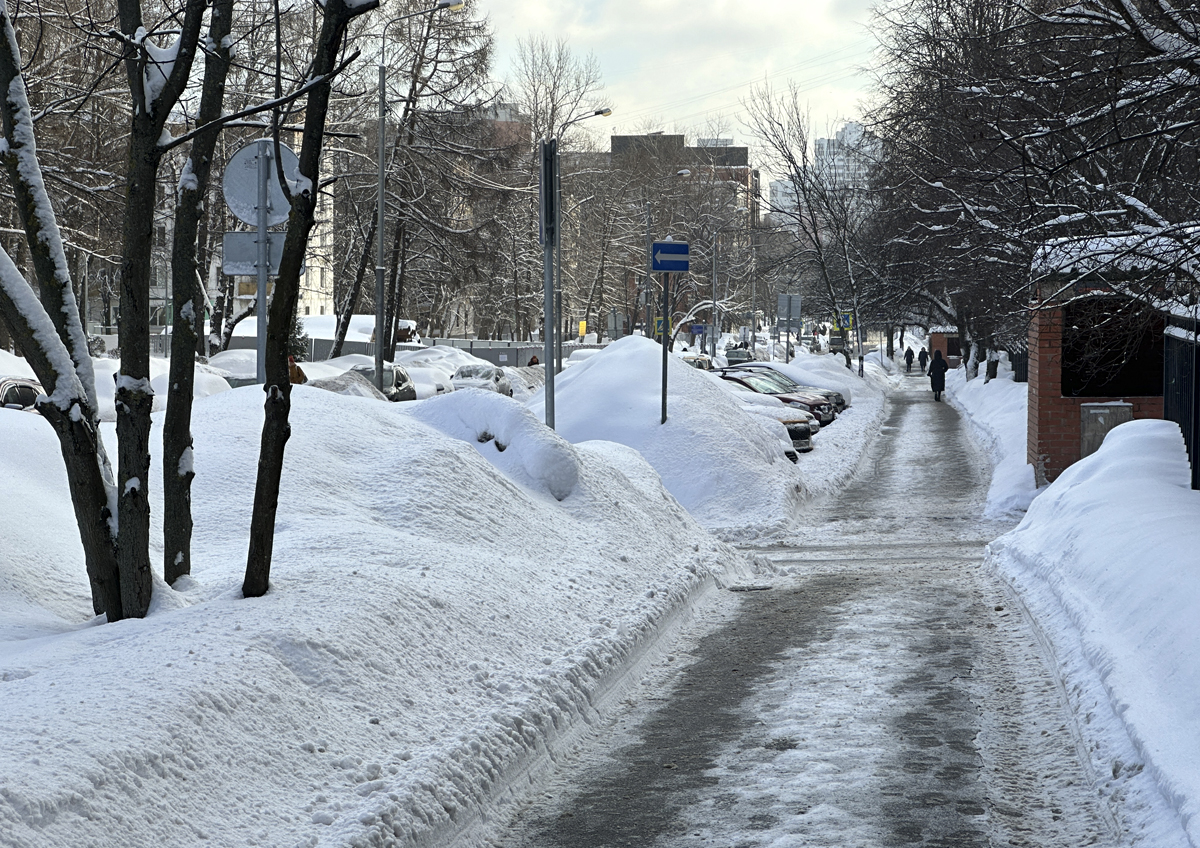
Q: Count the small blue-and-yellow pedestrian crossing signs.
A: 2